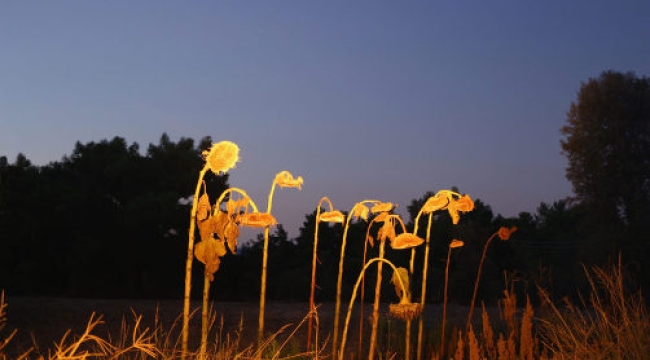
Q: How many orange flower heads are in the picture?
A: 12